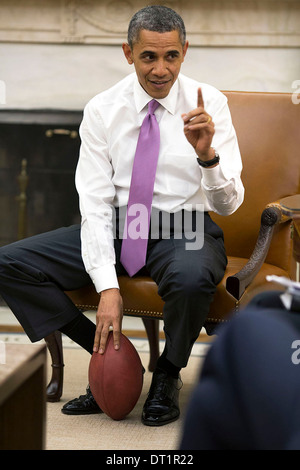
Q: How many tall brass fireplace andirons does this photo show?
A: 1